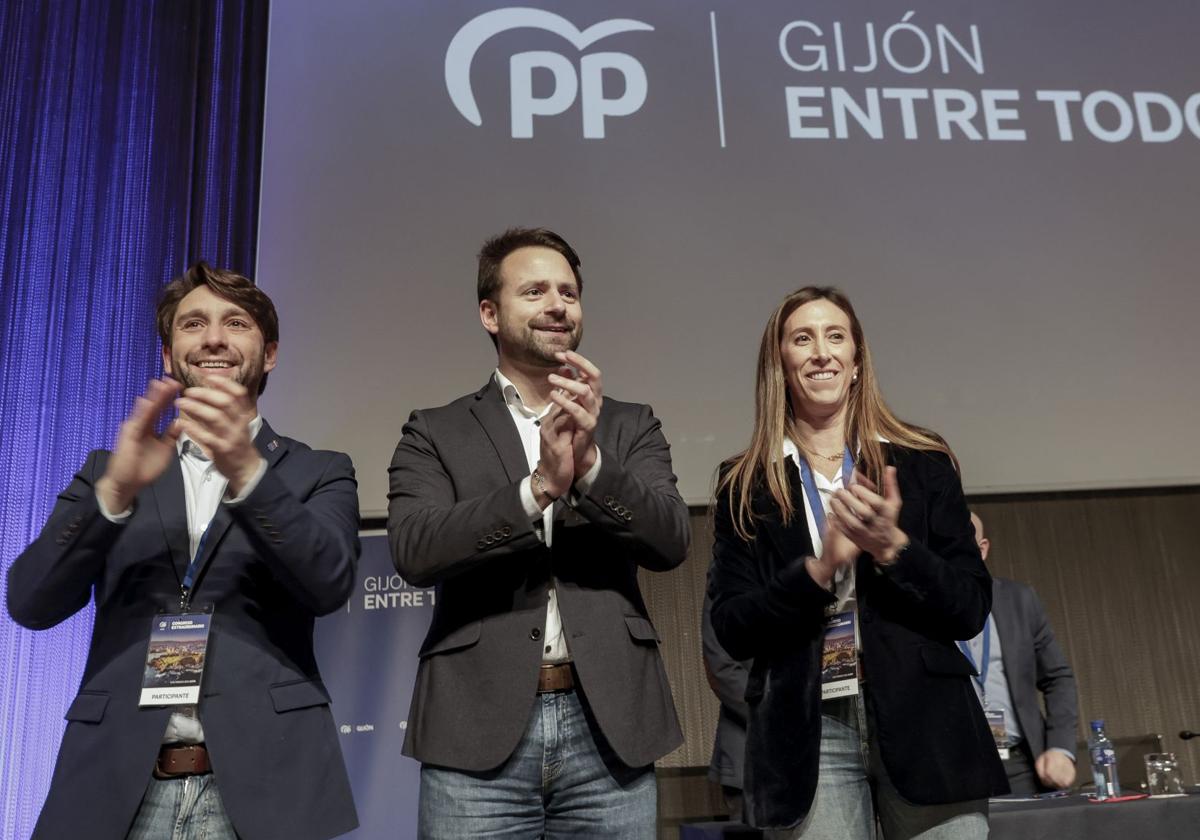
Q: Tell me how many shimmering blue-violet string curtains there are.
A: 1